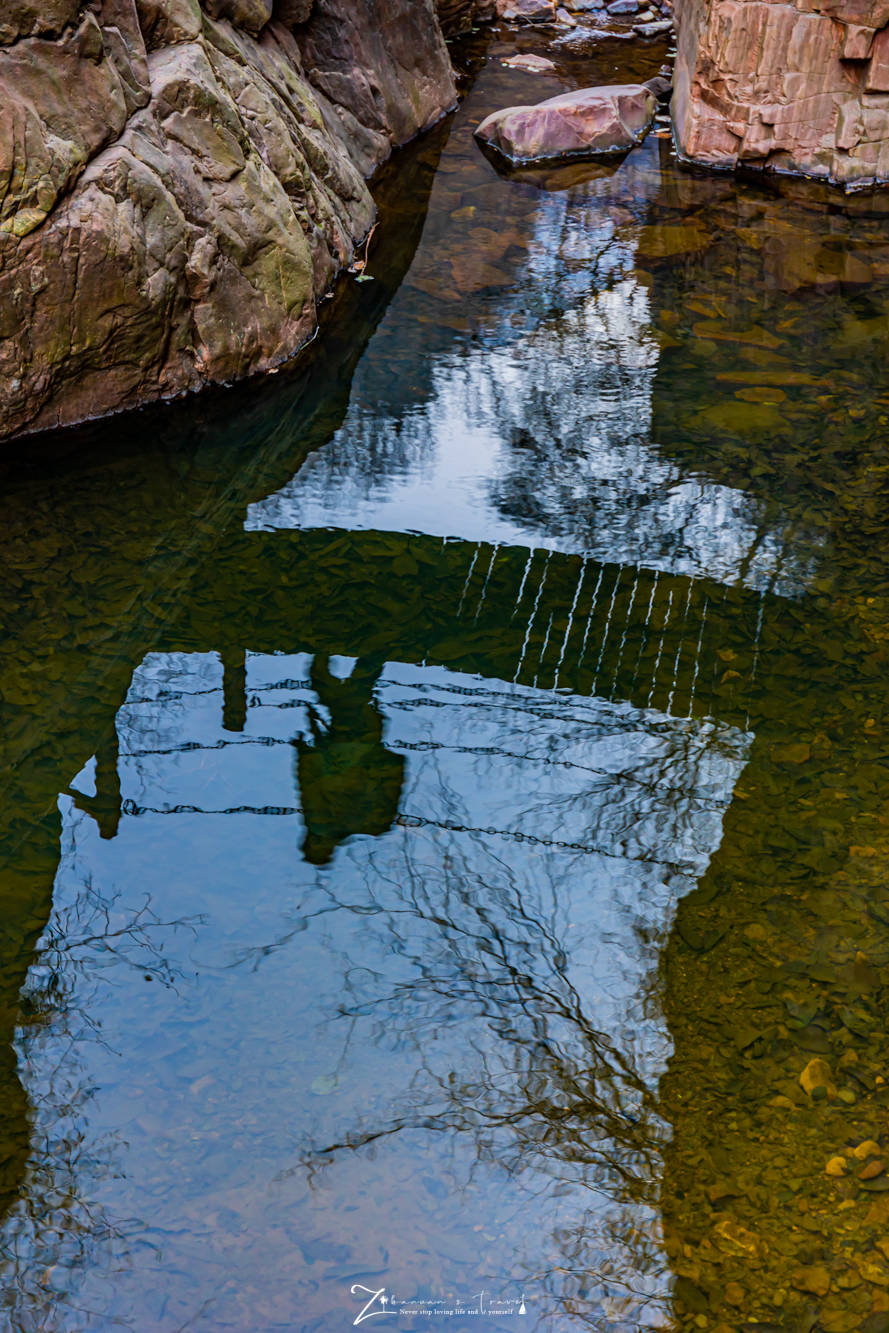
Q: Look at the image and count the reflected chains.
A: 4